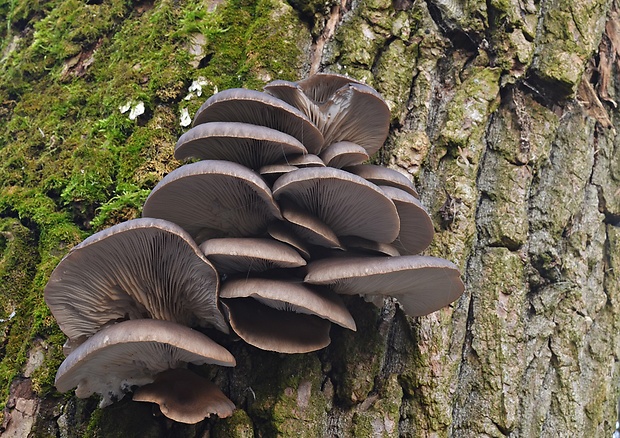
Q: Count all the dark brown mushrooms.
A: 2